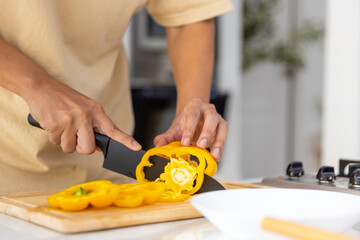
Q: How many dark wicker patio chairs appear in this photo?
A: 0